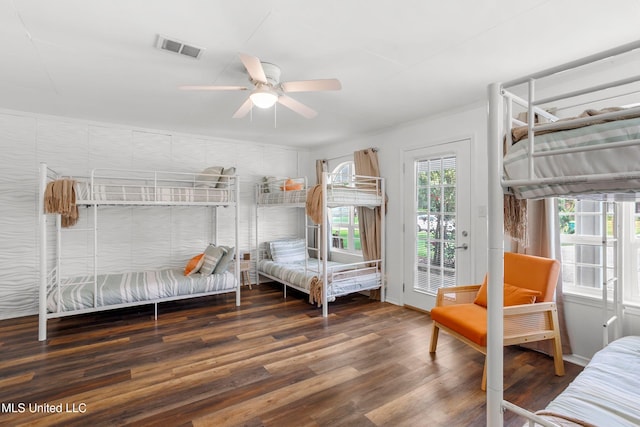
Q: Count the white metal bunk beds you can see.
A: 3